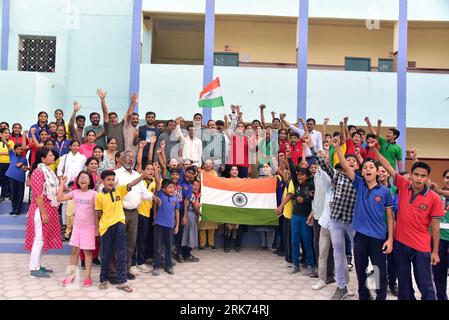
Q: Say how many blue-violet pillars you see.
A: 5